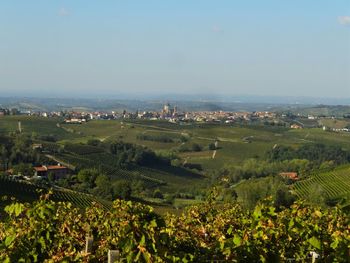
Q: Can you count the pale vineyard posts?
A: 3